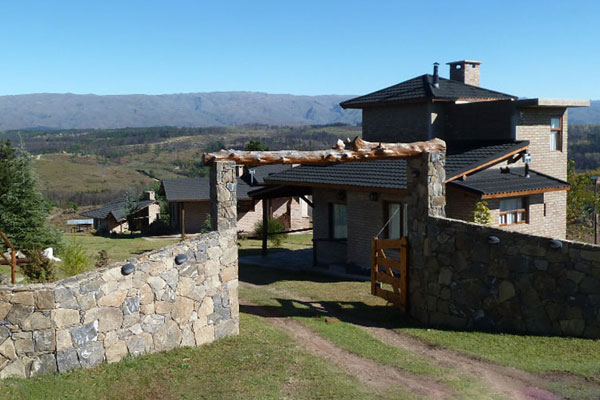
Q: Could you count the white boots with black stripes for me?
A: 0